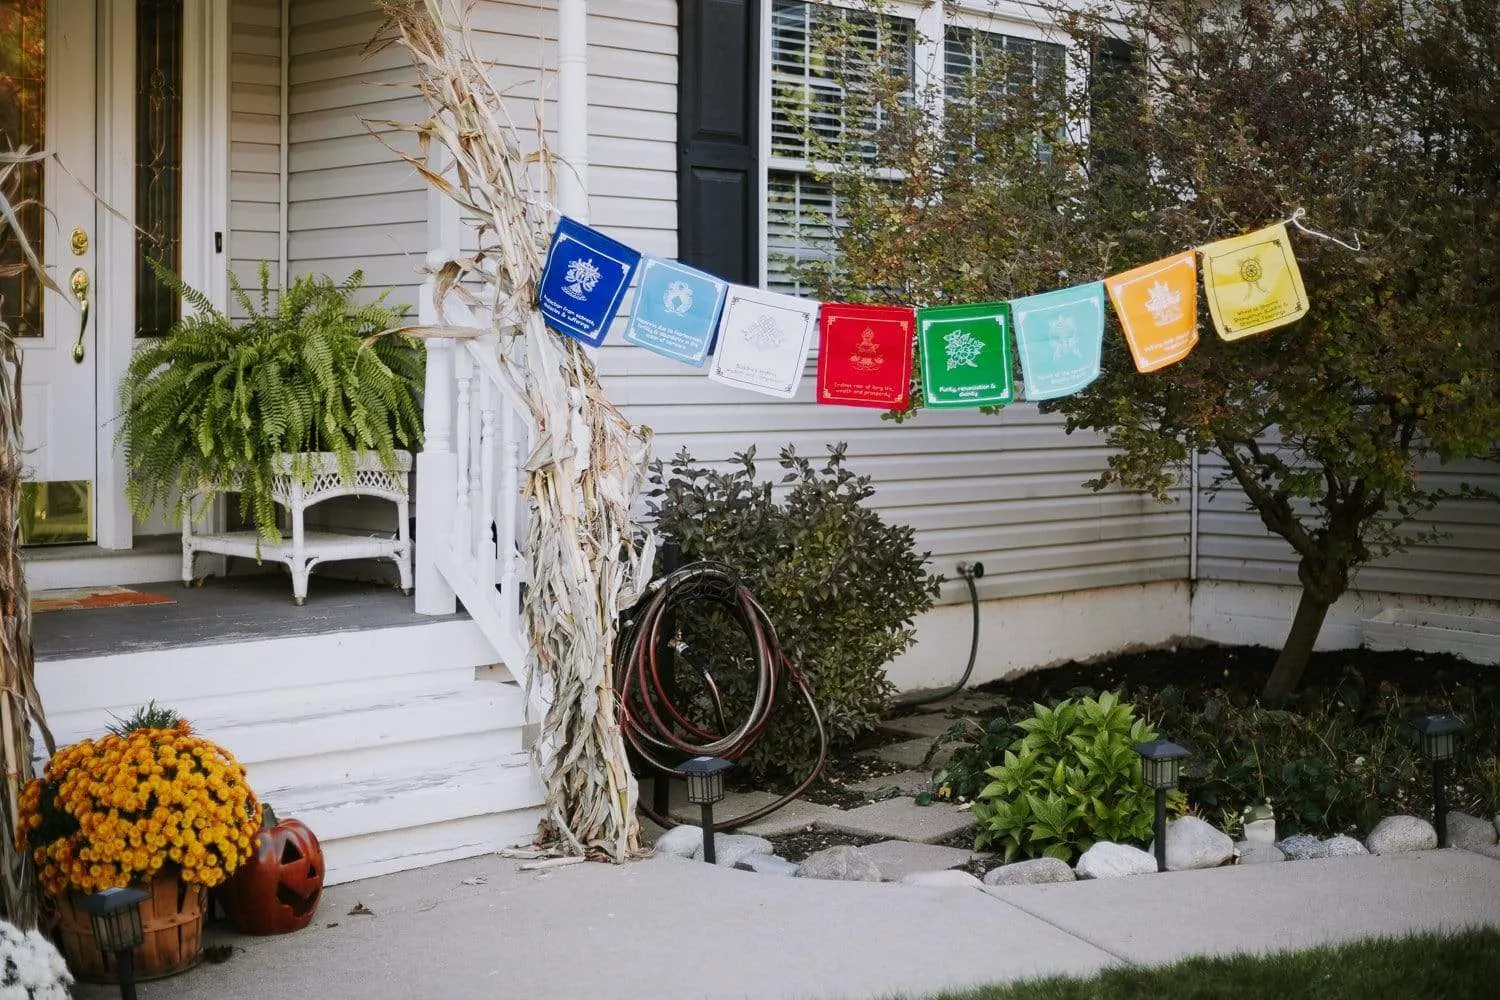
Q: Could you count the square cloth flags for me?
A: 8